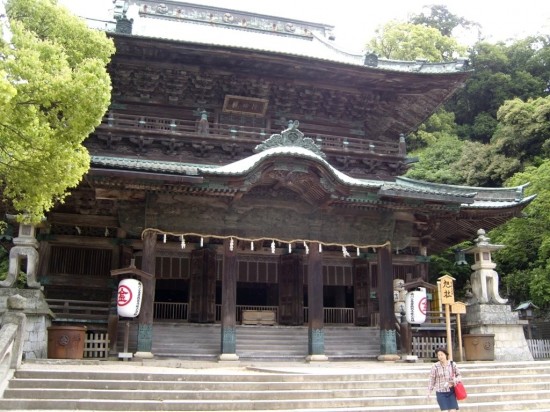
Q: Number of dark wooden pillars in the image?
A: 4